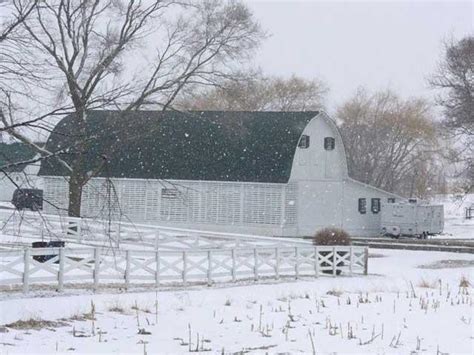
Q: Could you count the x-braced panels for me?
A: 15